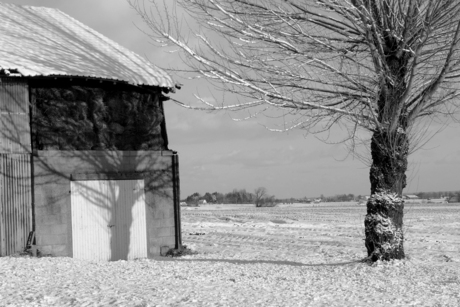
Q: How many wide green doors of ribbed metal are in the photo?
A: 0